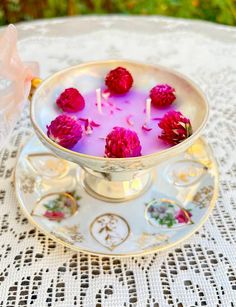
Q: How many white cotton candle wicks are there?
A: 2